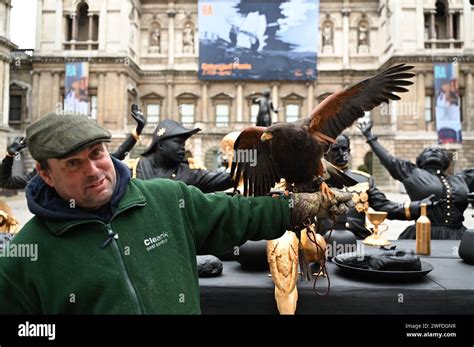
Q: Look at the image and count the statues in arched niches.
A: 4